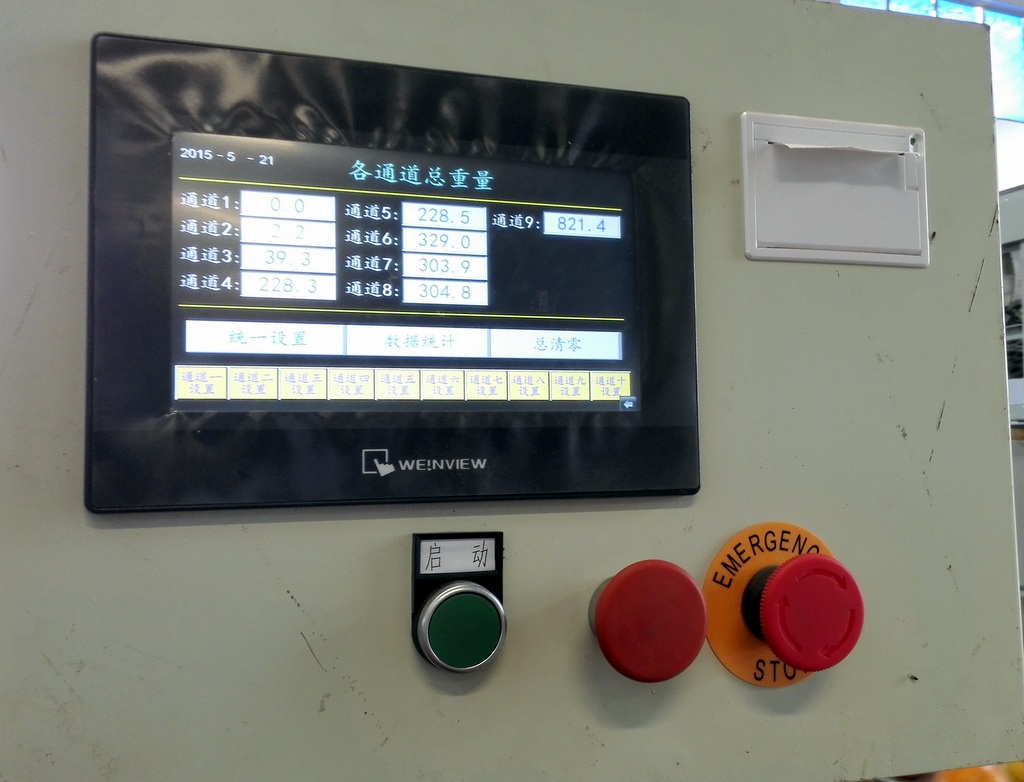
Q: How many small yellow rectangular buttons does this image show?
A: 10